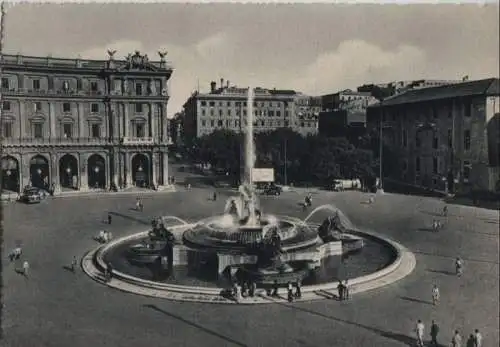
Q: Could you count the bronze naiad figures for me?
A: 3